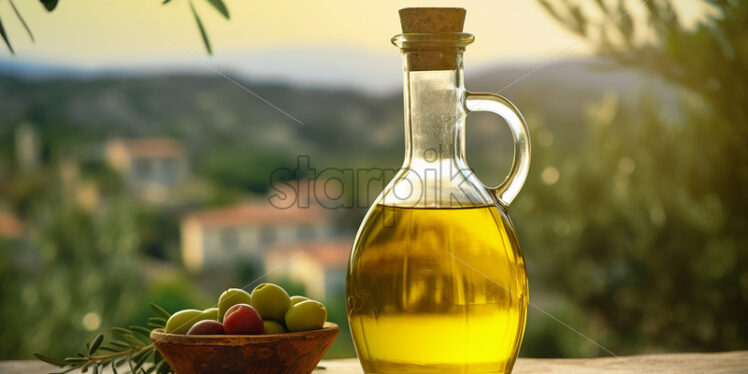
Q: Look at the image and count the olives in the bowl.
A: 9